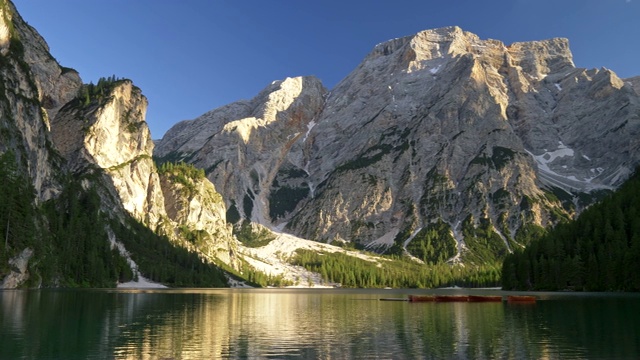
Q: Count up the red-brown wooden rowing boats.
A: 4